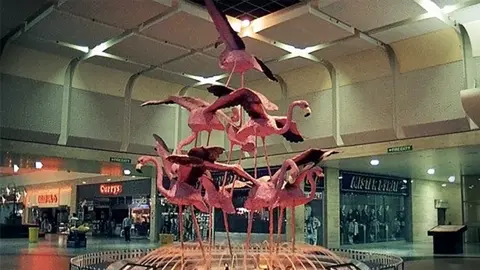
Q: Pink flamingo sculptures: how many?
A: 8